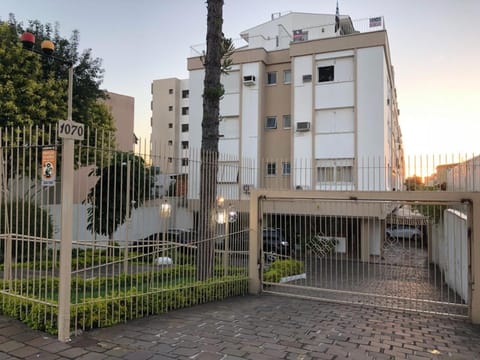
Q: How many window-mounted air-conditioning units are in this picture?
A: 3